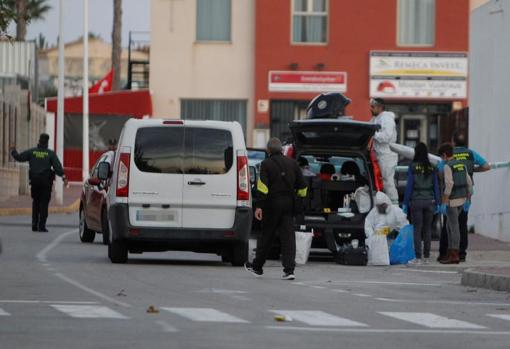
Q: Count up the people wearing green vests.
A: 3